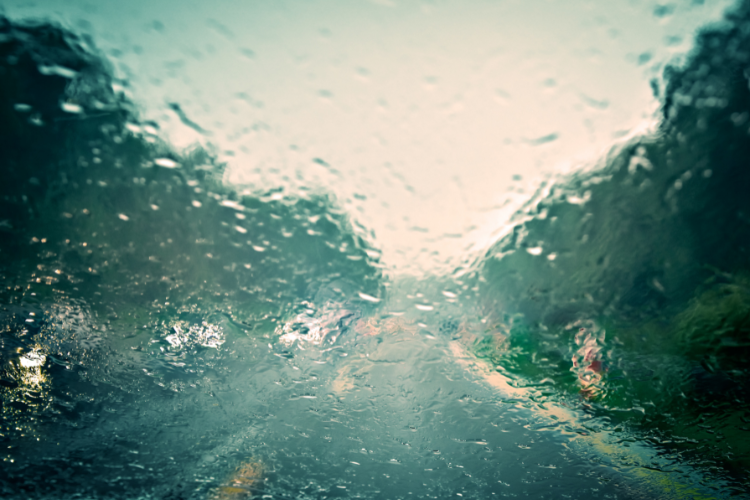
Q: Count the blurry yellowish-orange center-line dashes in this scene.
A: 2